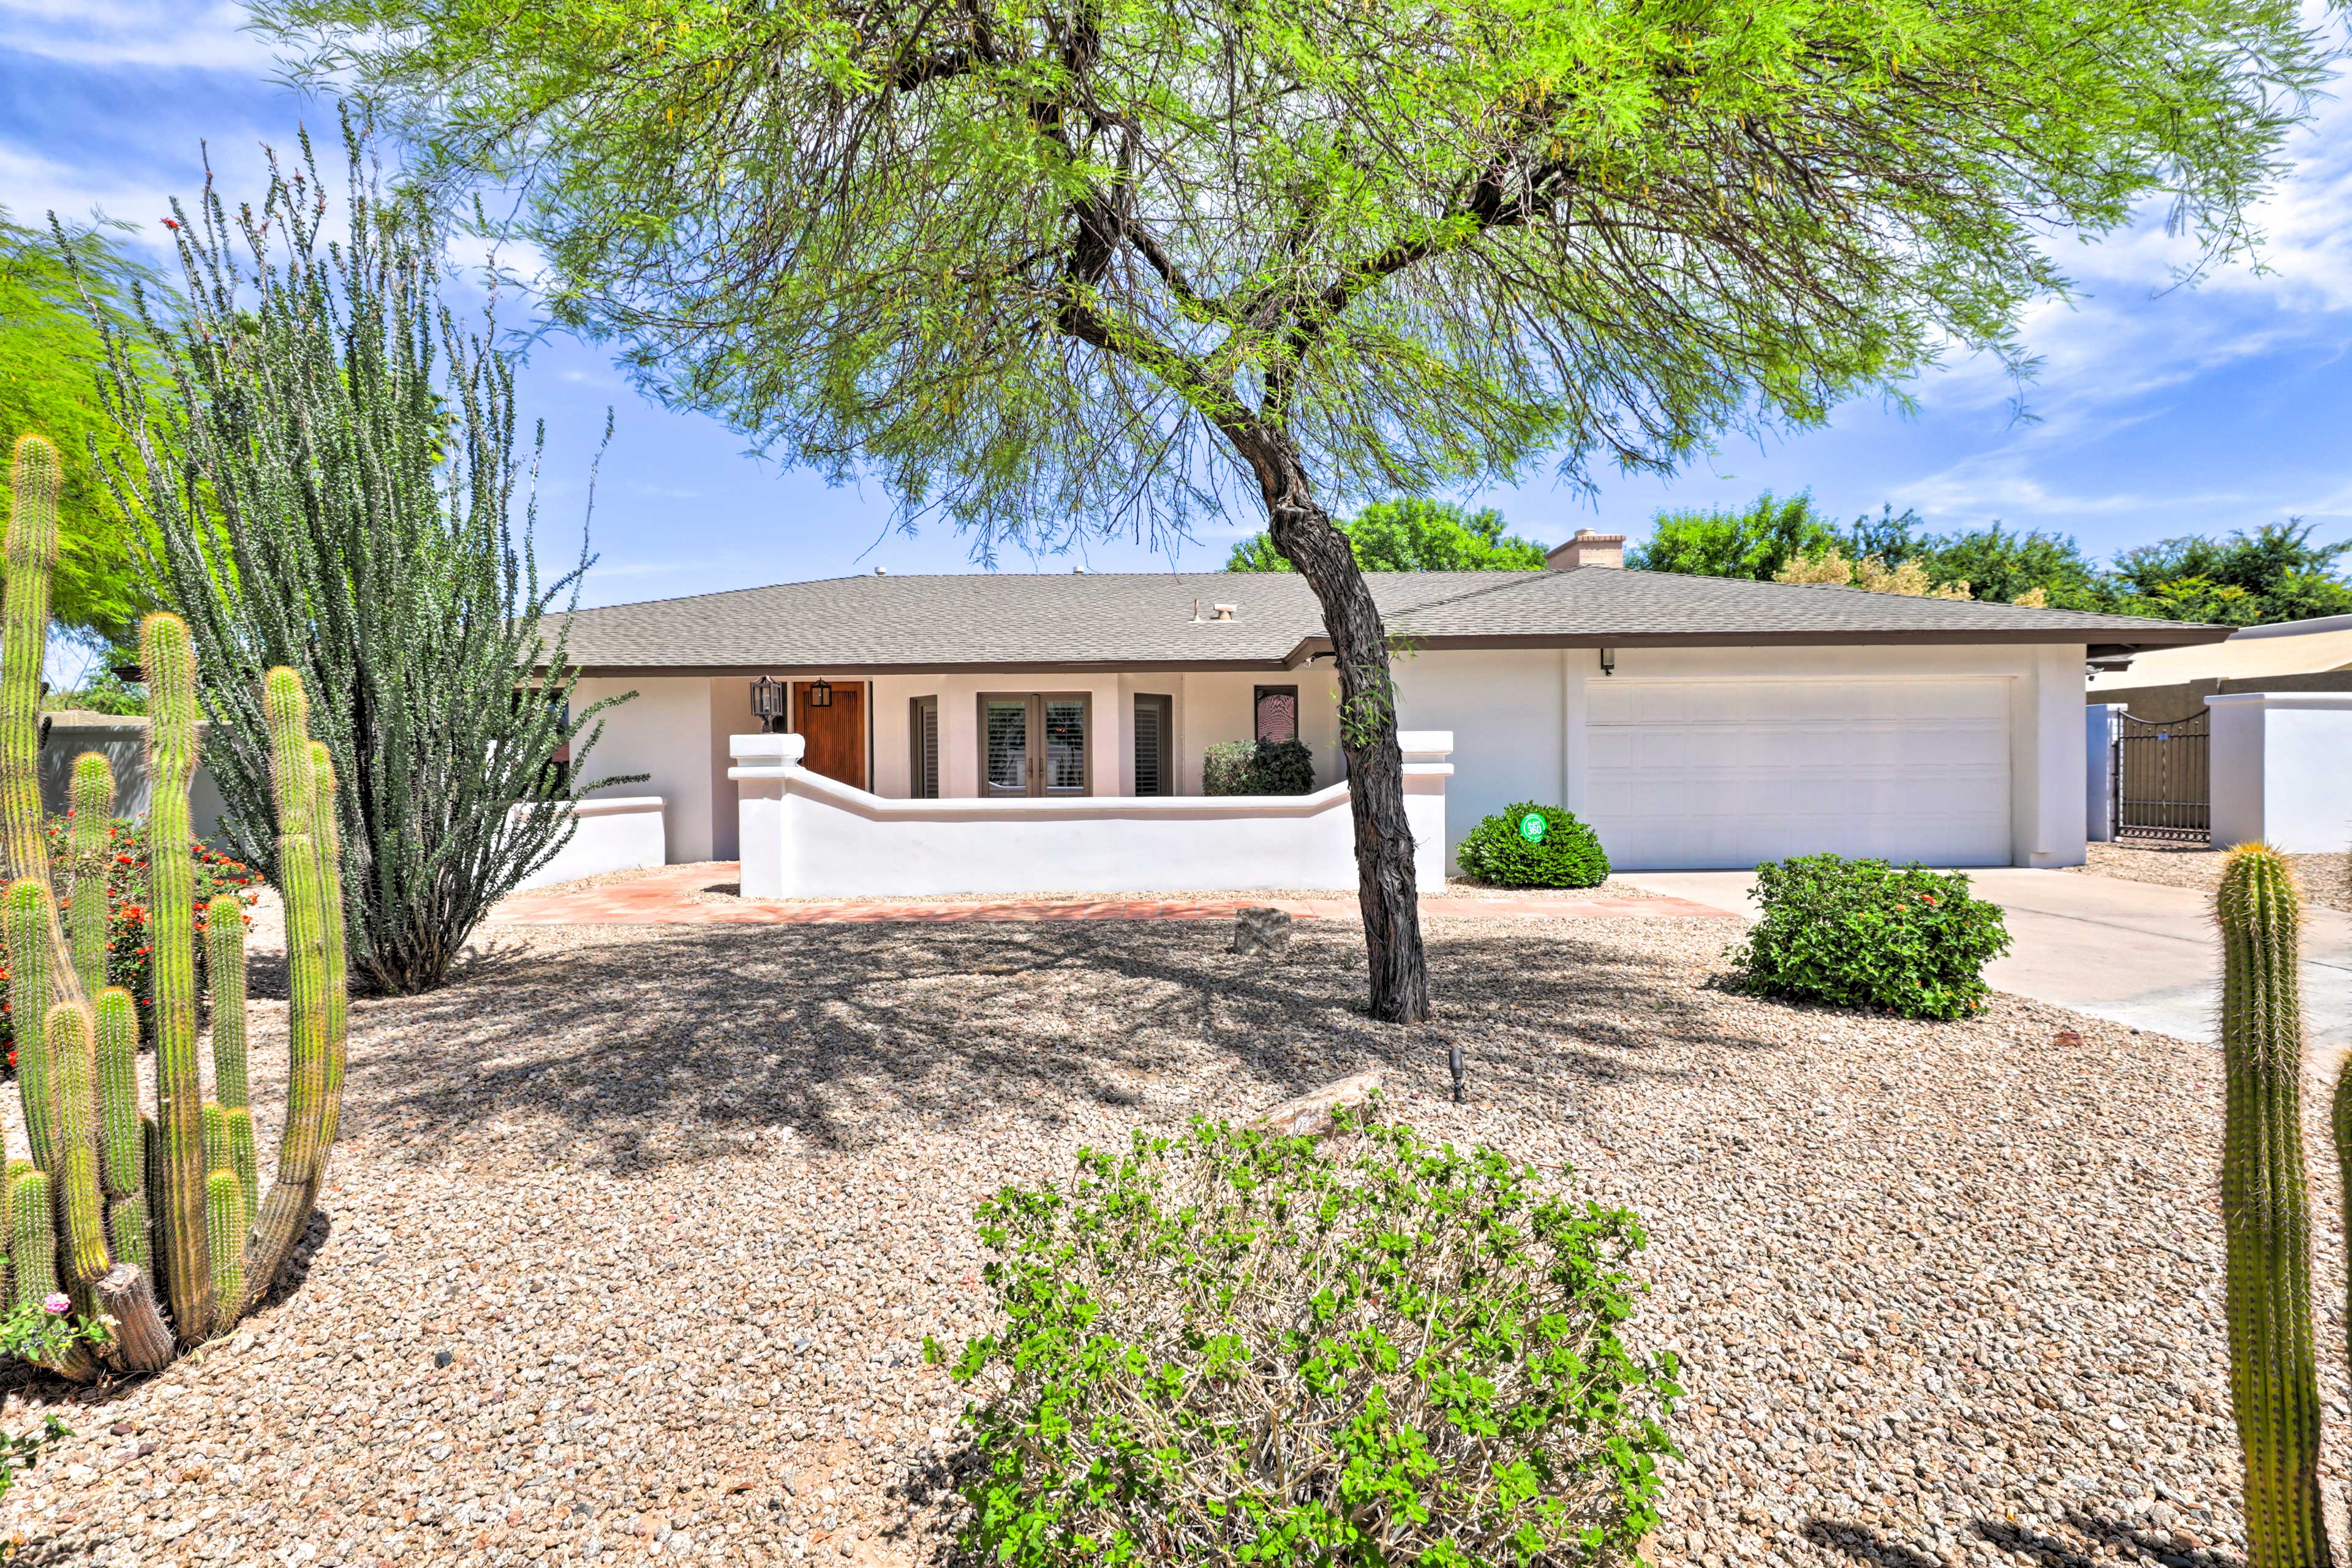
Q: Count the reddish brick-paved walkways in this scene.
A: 1